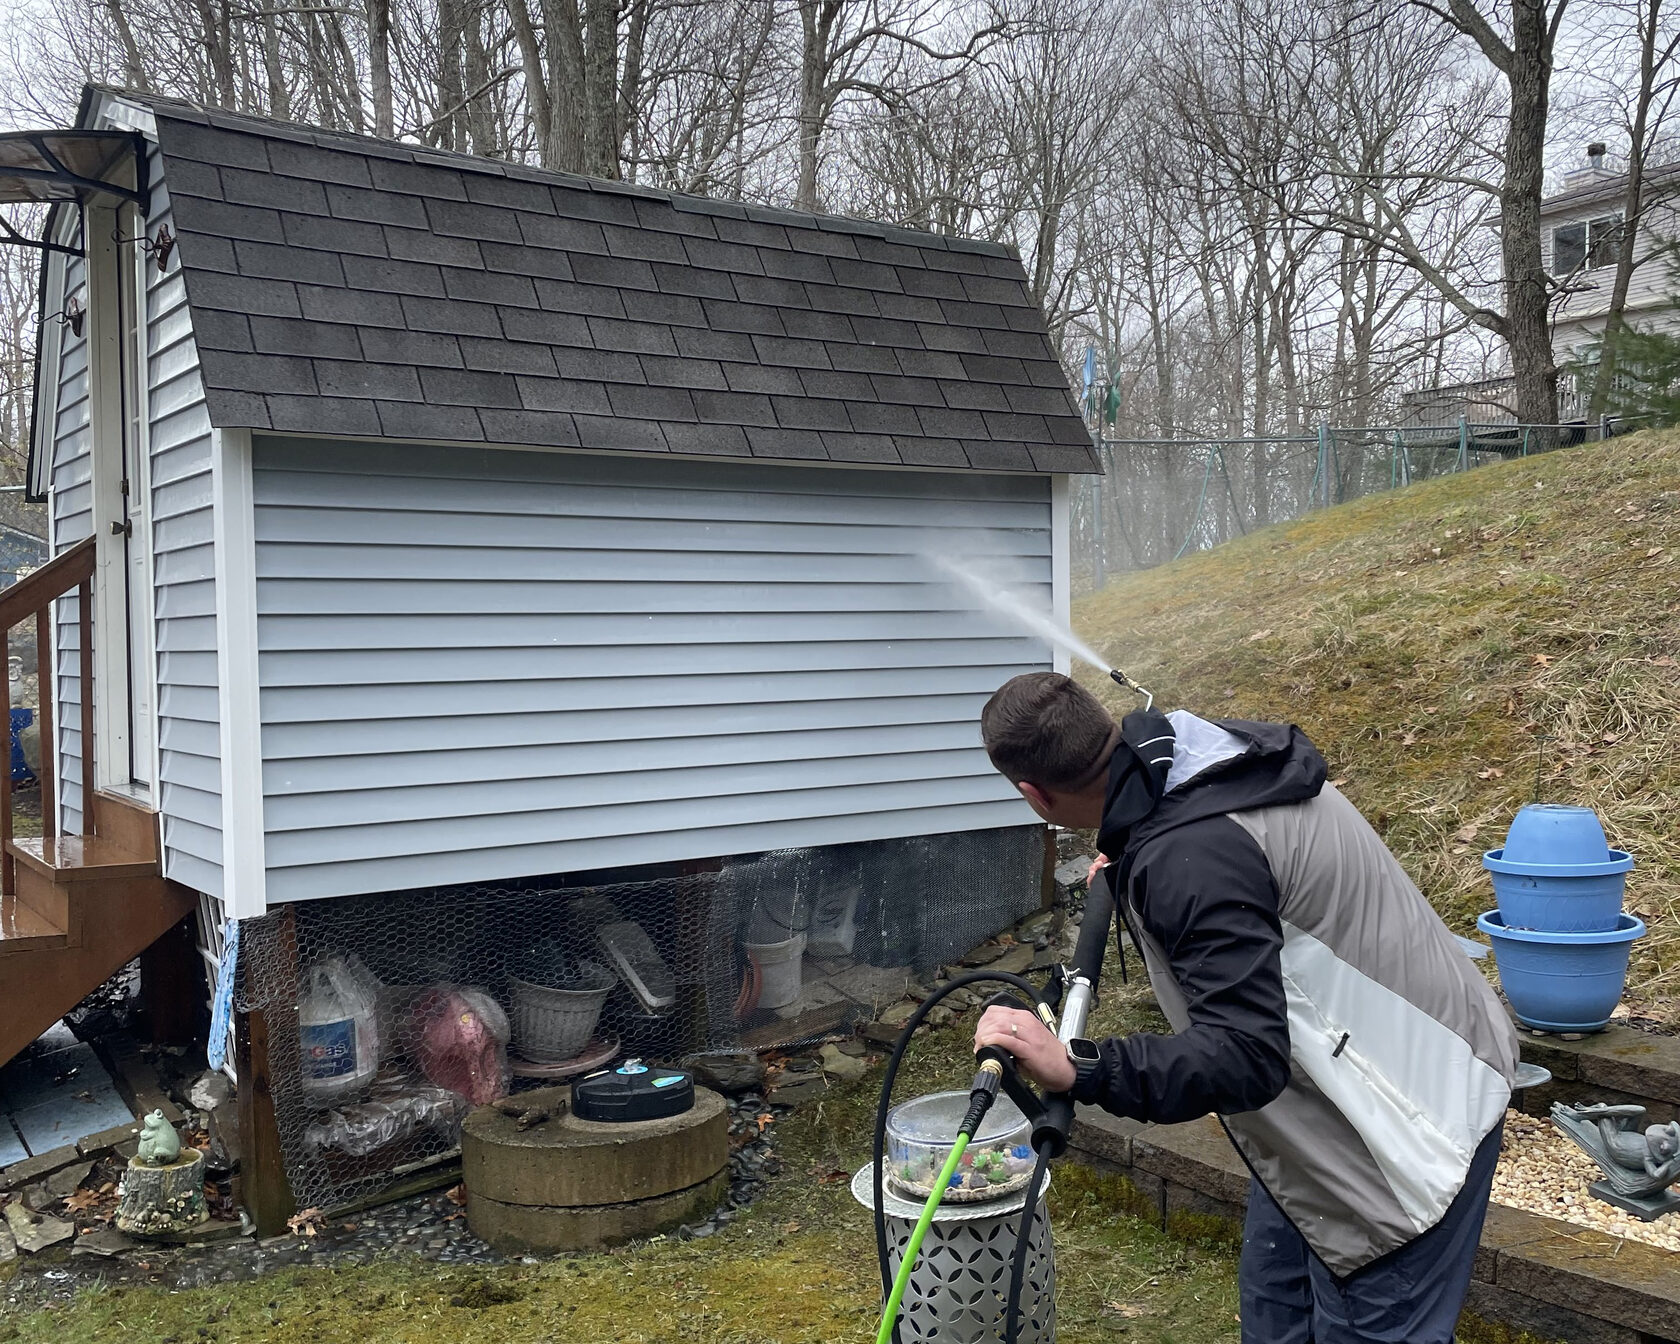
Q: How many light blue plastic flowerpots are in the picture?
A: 3